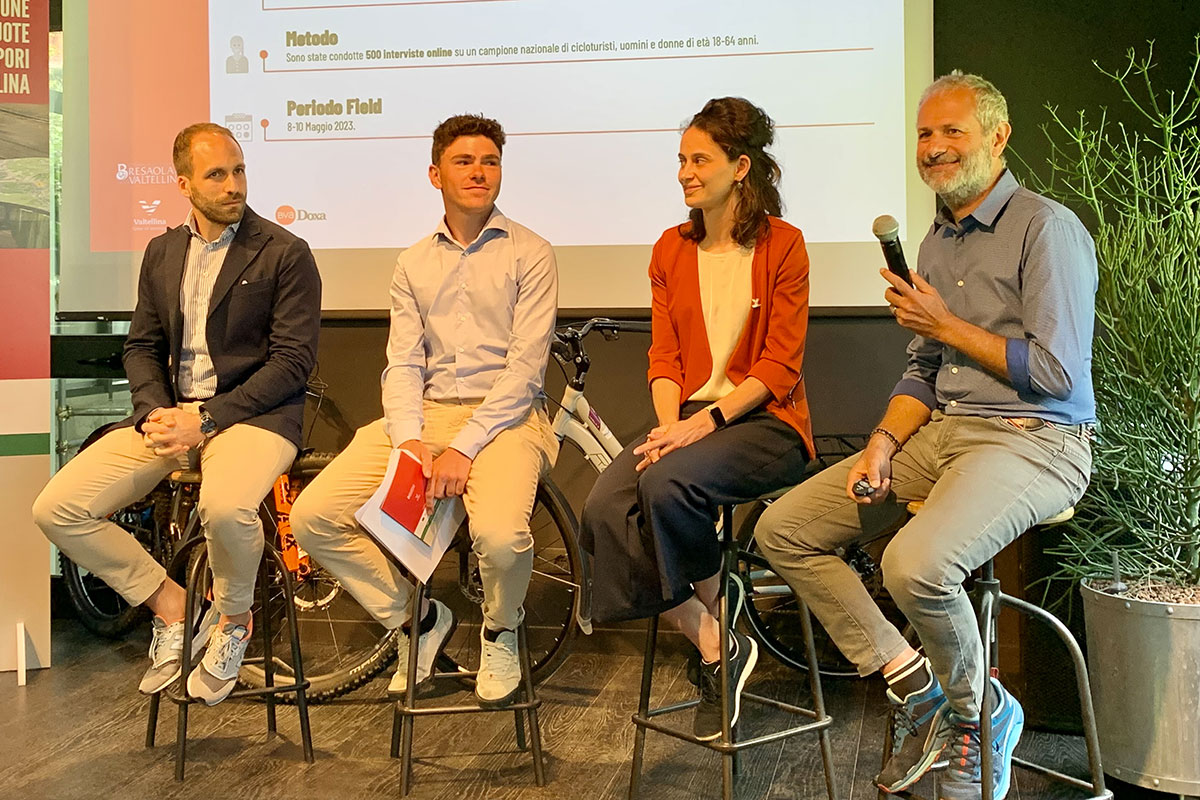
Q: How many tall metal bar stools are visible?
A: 4